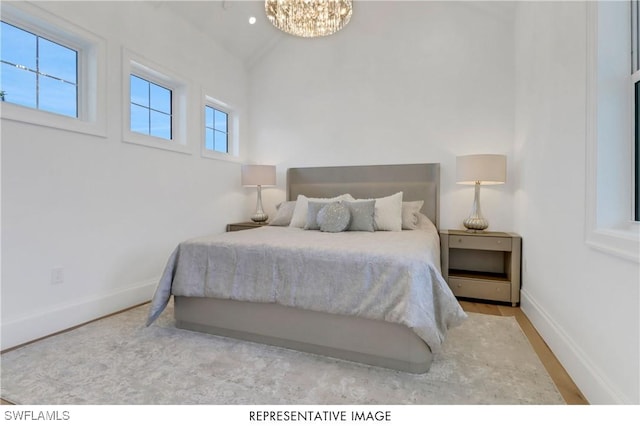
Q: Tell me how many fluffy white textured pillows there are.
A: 2